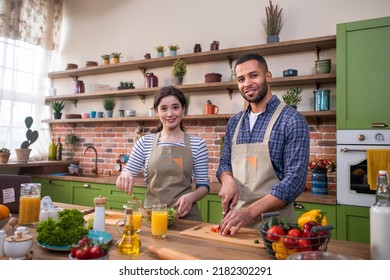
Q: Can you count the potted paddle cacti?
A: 1